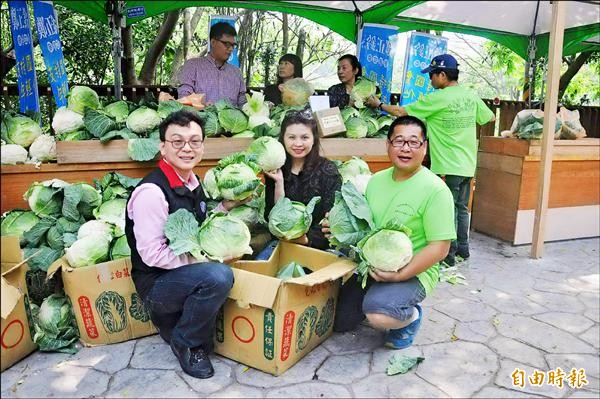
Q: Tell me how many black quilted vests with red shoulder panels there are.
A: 1